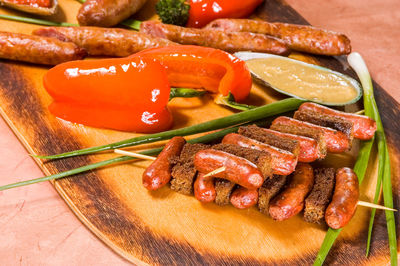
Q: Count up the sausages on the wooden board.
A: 15